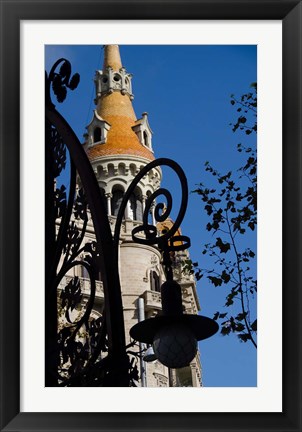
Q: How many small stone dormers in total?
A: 2